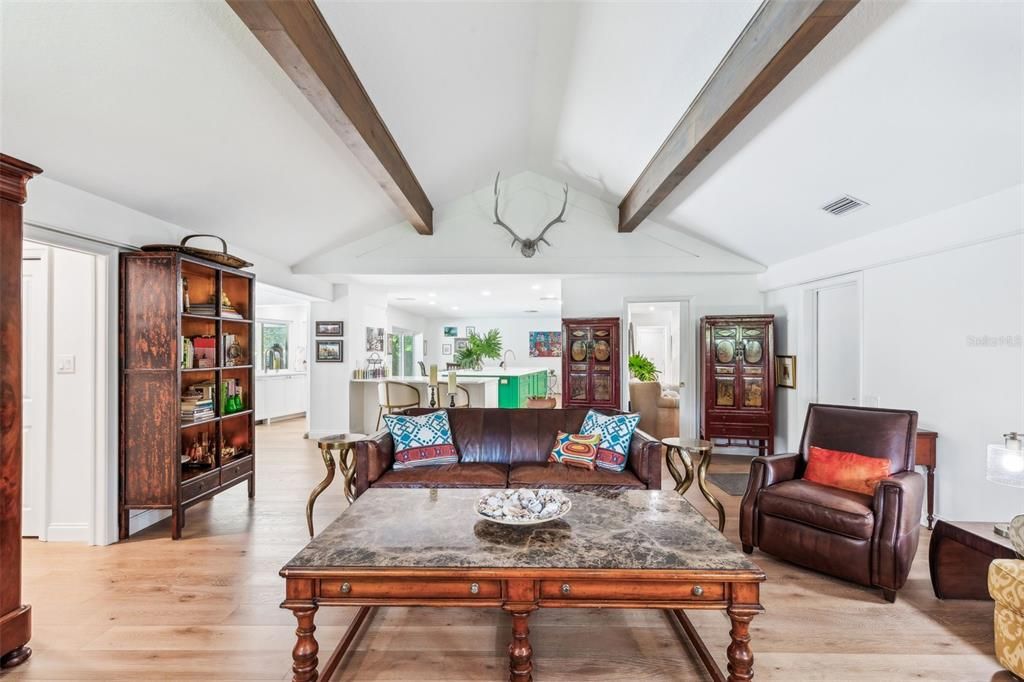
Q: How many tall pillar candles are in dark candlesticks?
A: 2